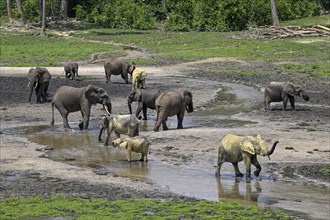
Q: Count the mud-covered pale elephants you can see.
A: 4